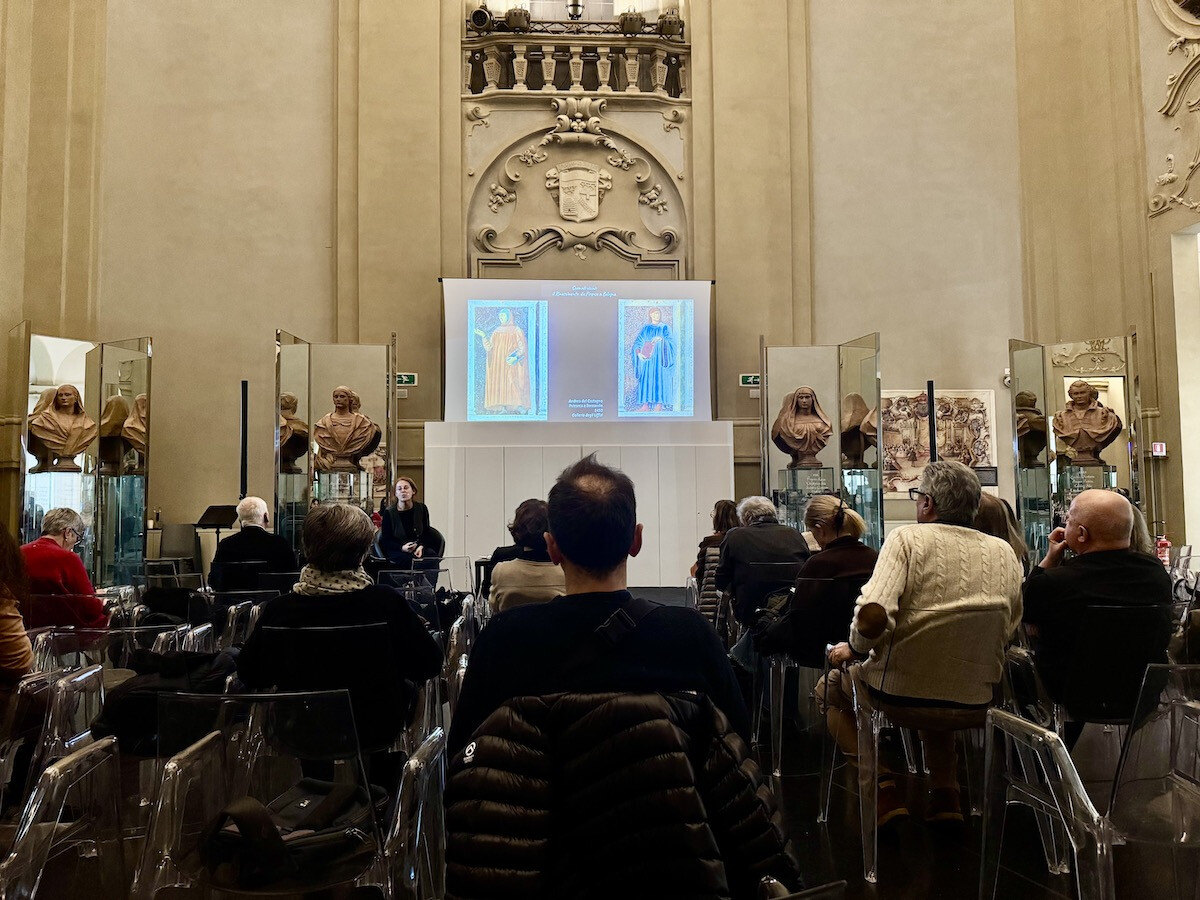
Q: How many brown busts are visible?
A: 4